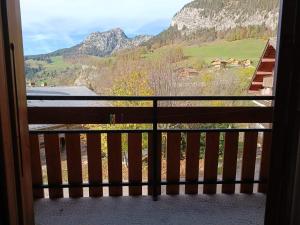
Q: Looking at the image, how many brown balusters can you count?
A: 13